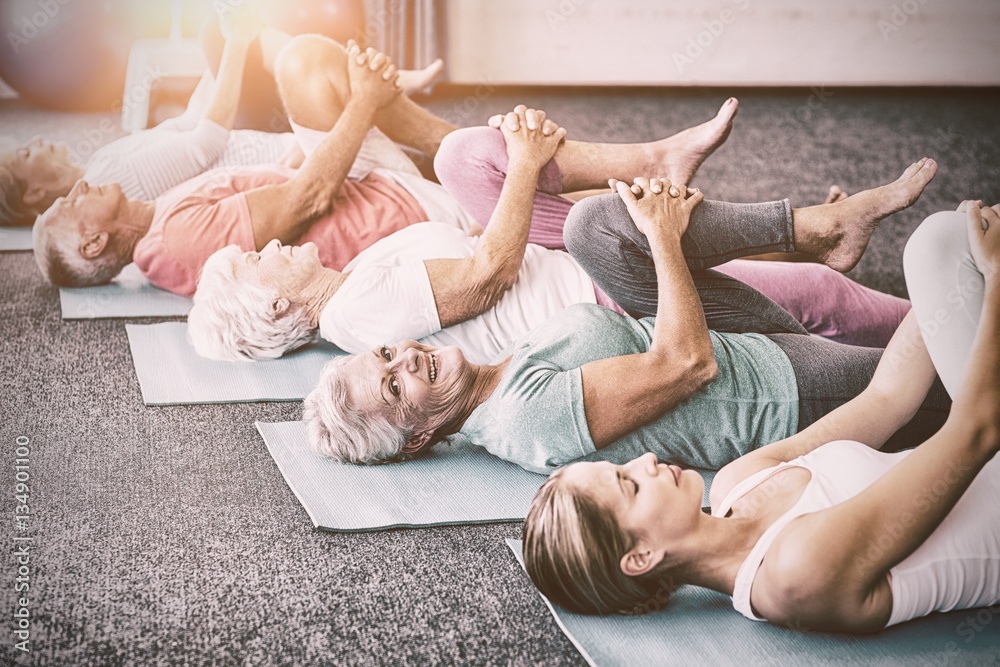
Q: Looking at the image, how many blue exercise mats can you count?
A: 5